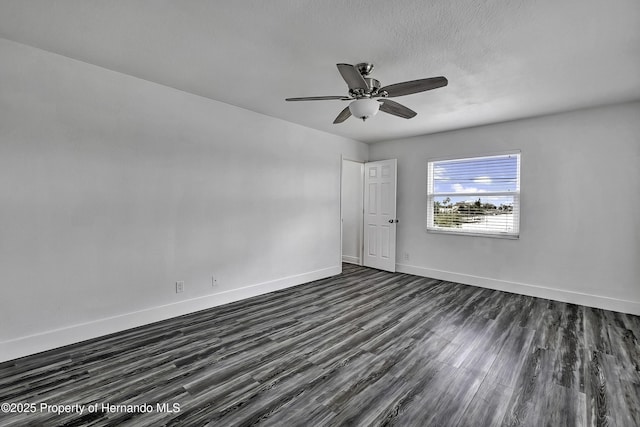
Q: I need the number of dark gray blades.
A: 5